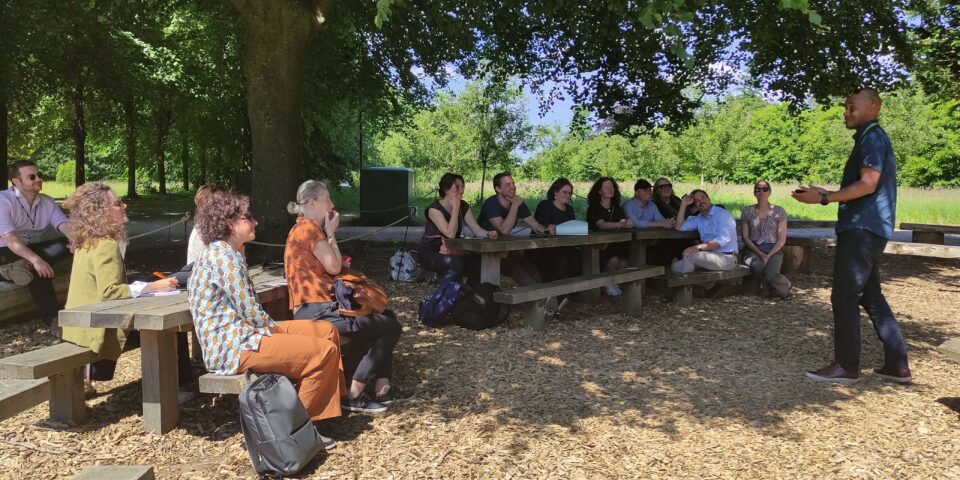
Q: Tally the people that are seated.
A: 13